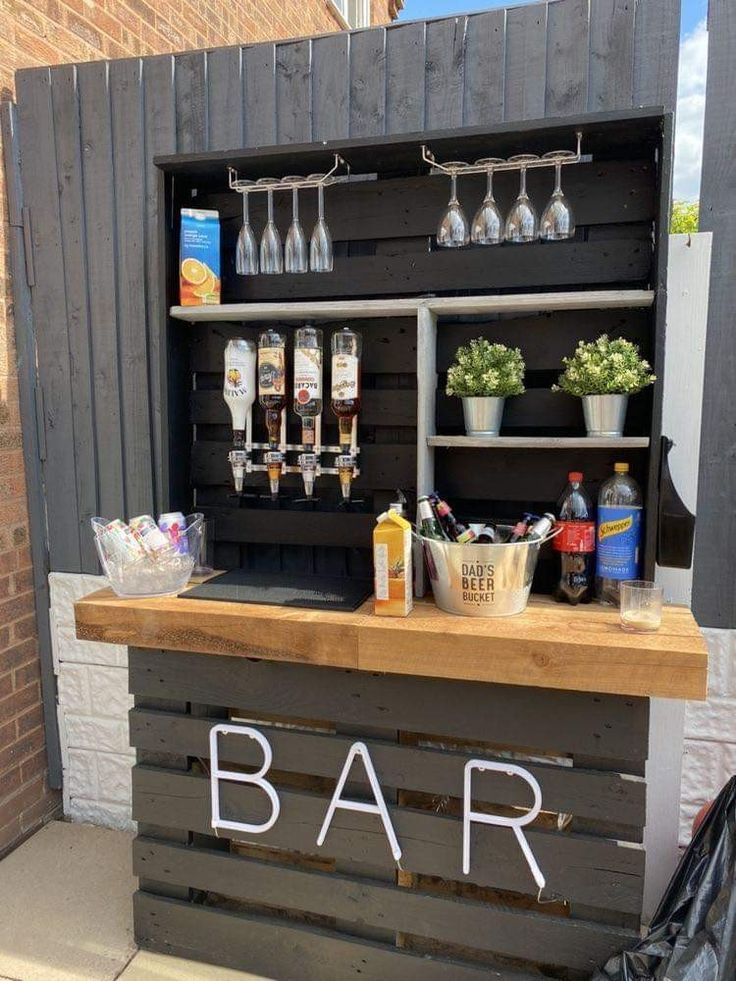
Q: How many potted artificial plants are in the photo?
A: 2